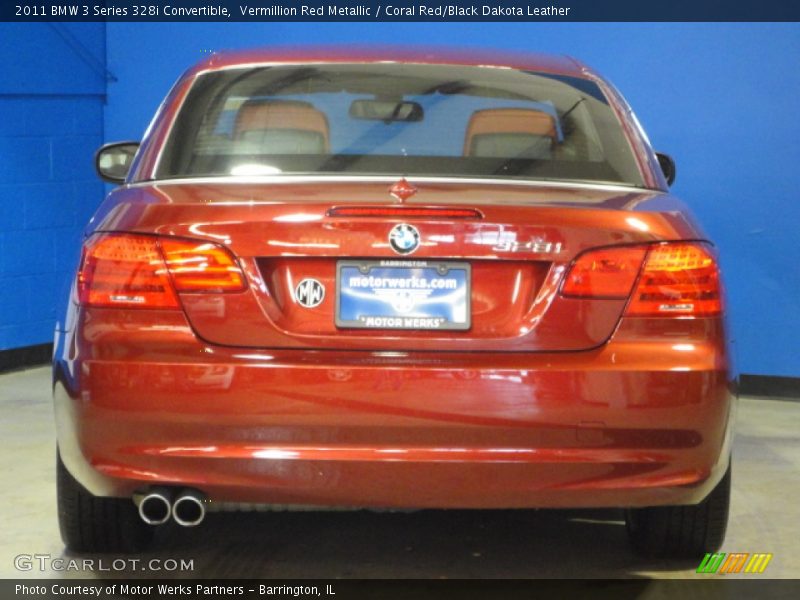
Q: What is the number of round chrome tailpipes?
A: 2